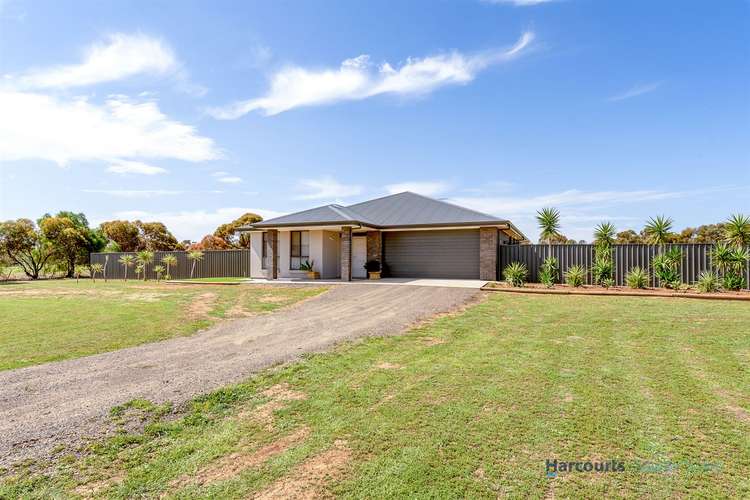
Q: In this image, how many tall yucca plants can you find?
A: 4